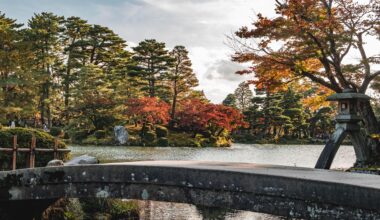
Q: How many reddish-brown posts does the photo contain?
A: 3